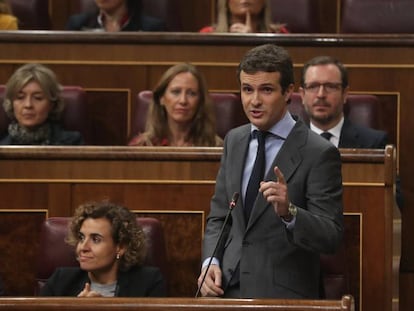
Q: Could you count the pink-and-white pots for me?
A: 0